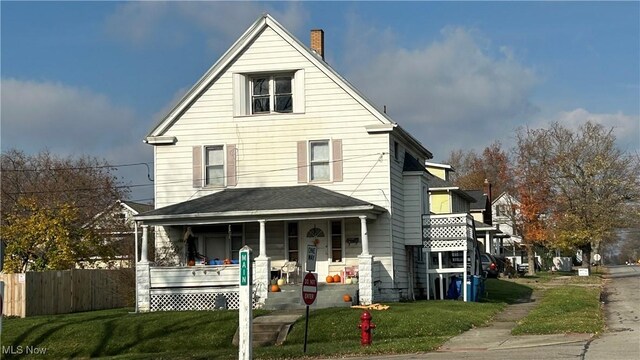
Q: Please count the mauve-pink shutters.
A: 4